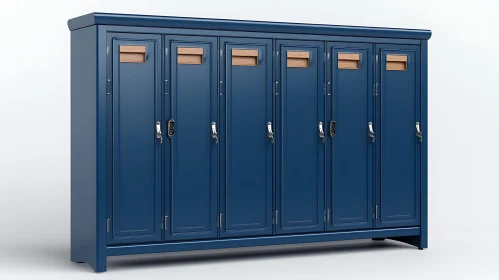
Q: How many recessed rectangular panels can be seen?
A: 6